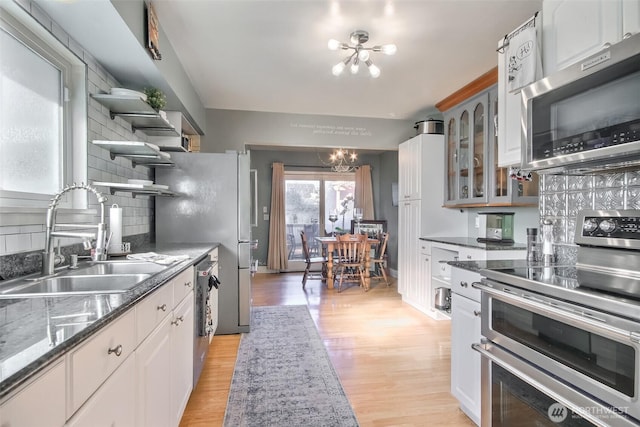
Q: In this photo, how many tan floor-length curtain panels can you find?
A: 2